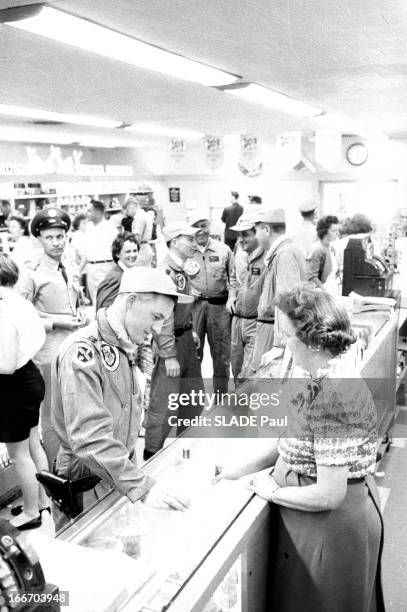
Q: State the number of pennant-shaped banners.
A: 5